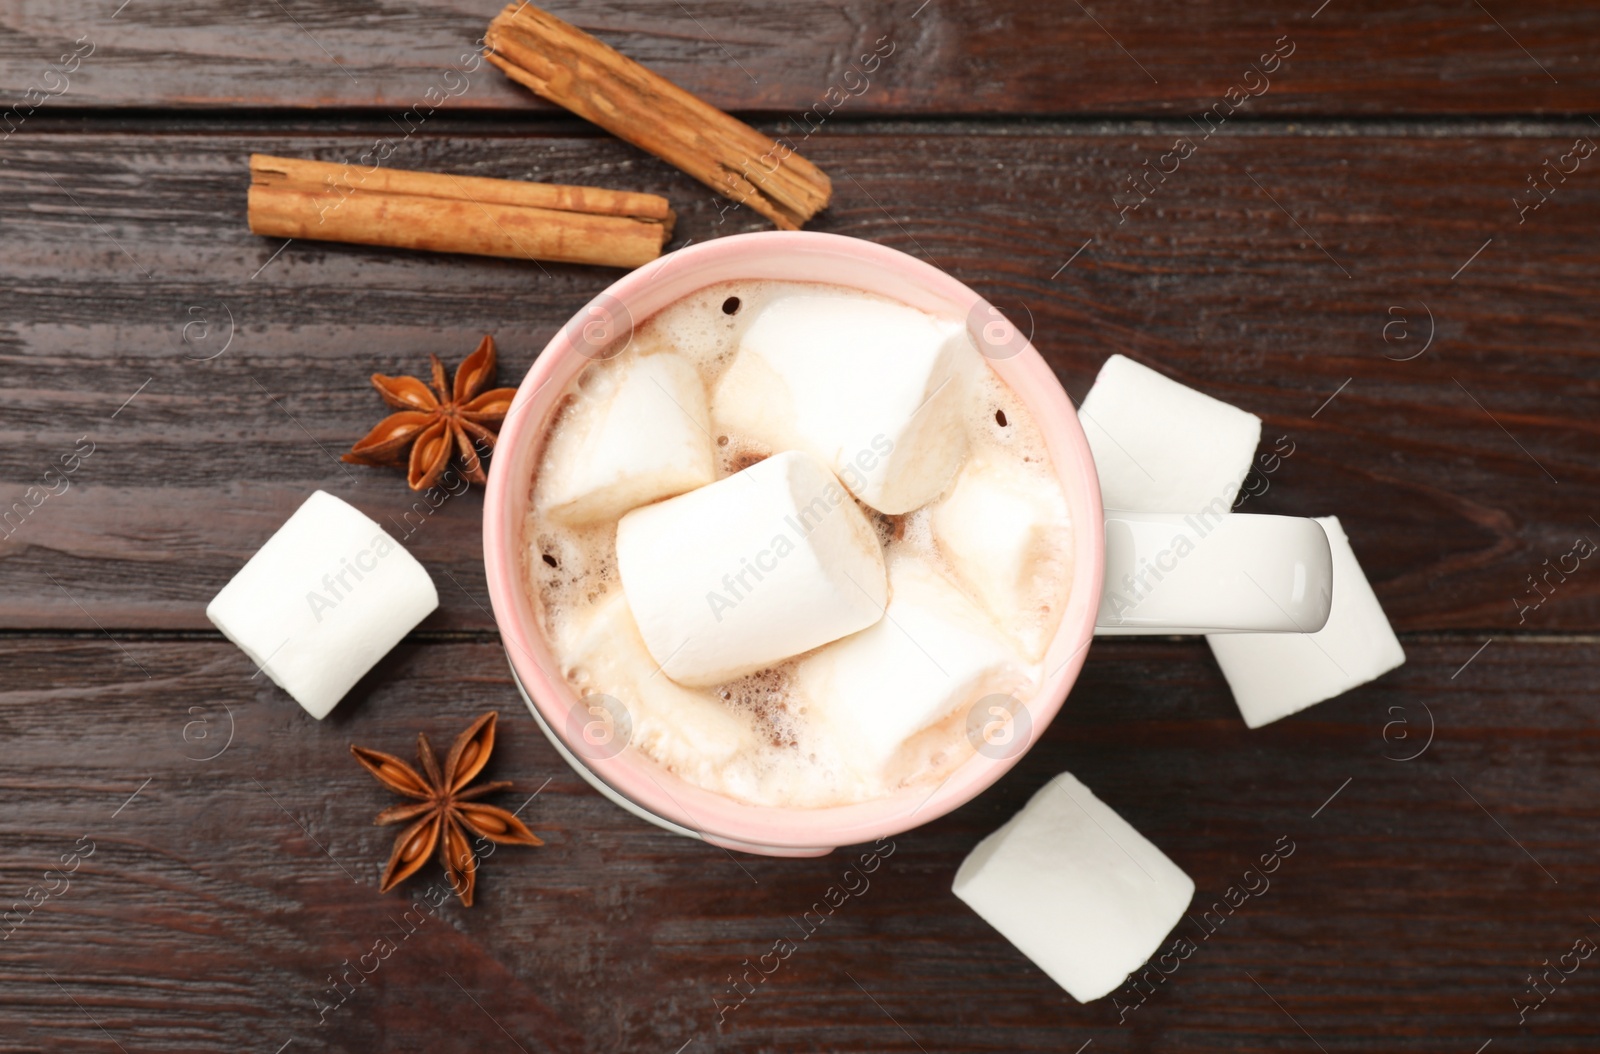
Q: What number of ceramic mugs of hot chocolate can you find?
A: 1